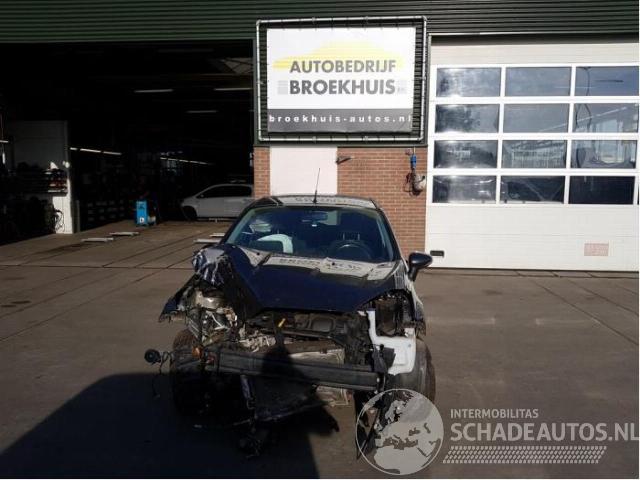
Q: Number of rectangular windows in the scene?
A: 12